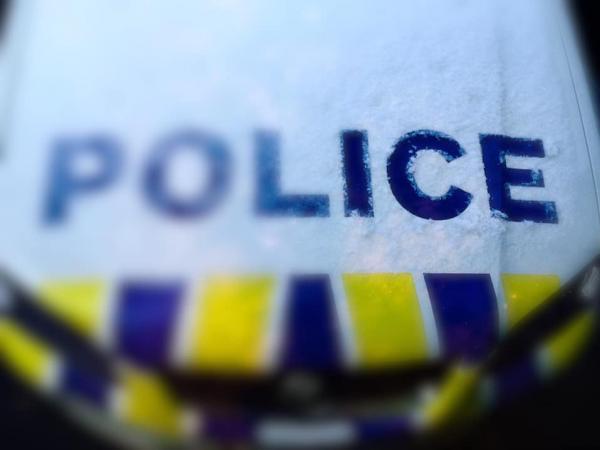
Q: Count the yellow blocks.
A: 8